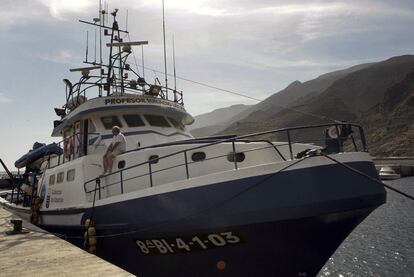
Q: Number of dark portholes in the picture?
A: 4